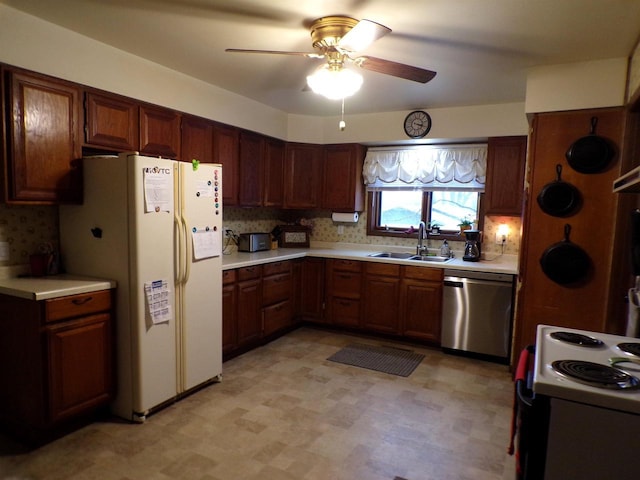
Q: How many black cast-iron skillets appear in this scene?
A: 3